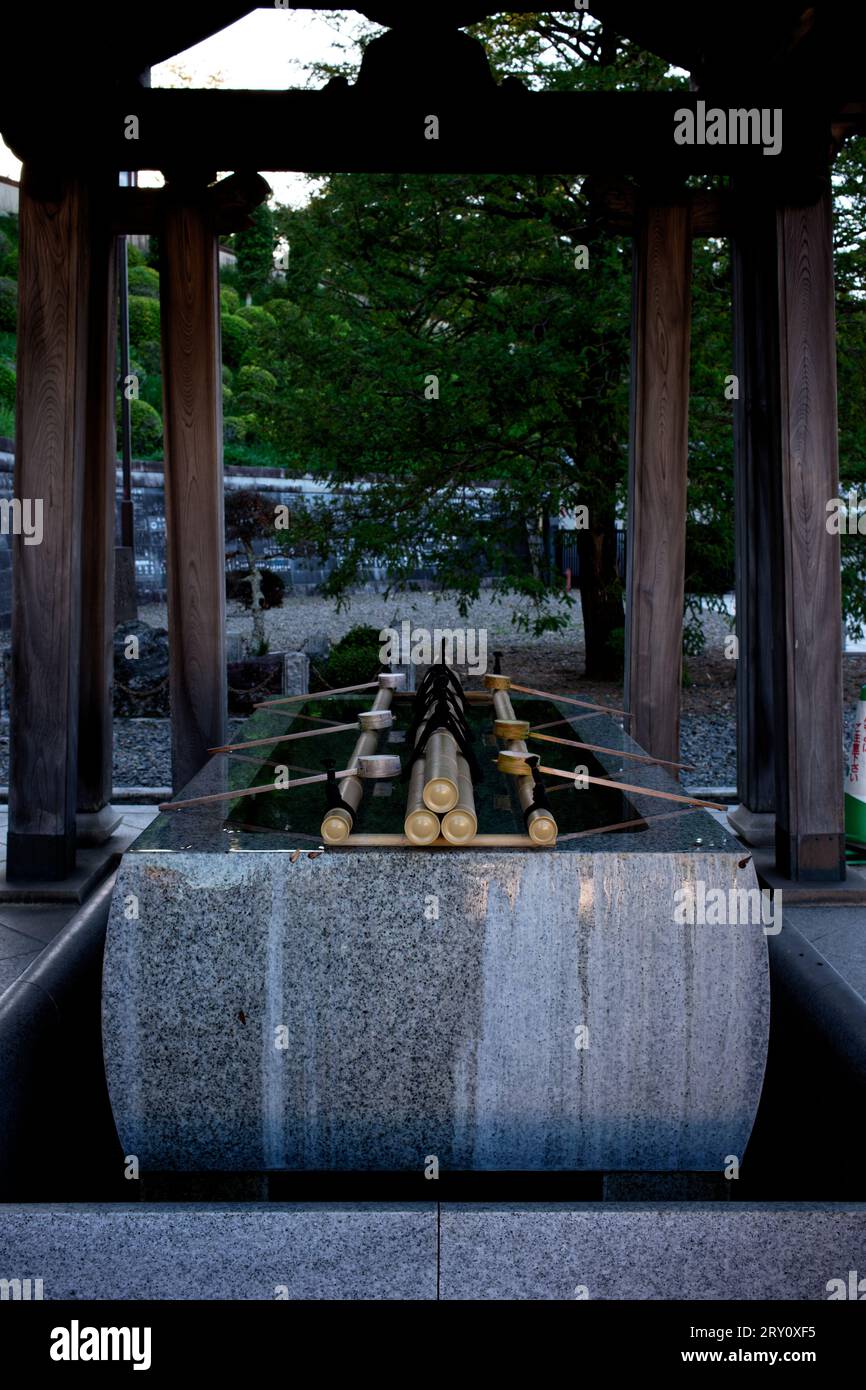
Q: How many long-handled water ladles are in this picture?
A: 6